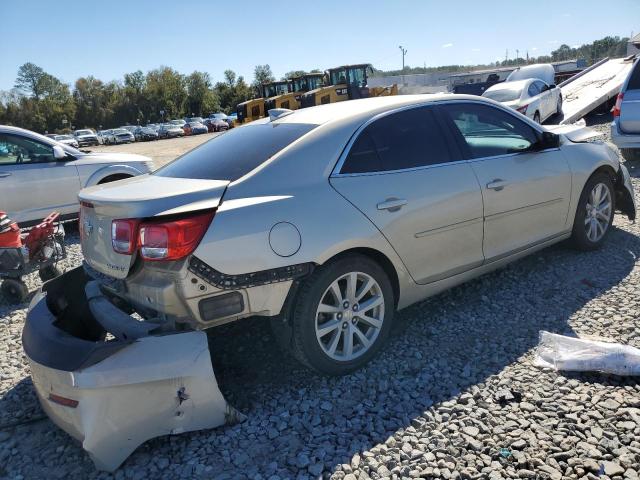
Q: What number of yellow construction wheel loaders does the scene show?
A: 3